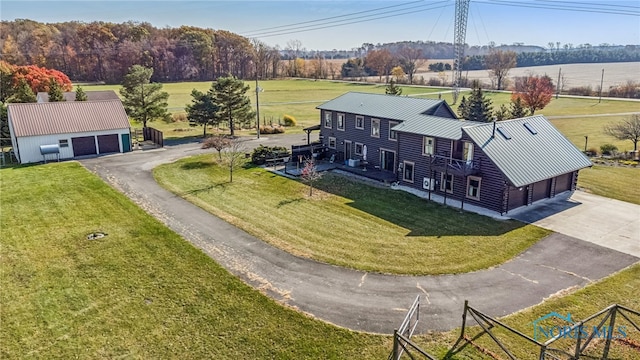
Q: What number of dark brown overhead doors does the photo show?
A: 5